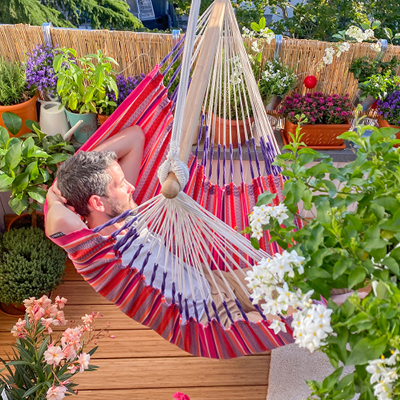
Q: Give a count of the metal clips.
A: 4